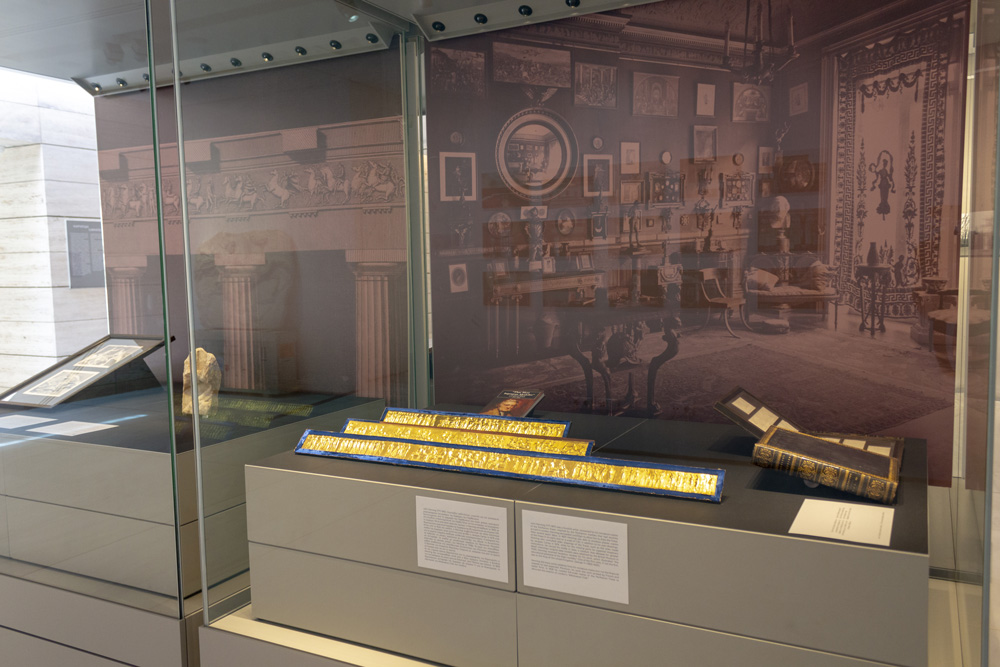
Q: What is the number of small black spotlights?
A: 14